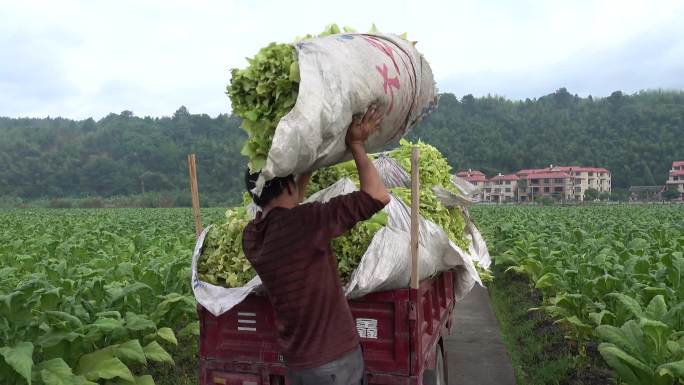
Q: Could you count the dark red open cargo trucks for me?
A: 1